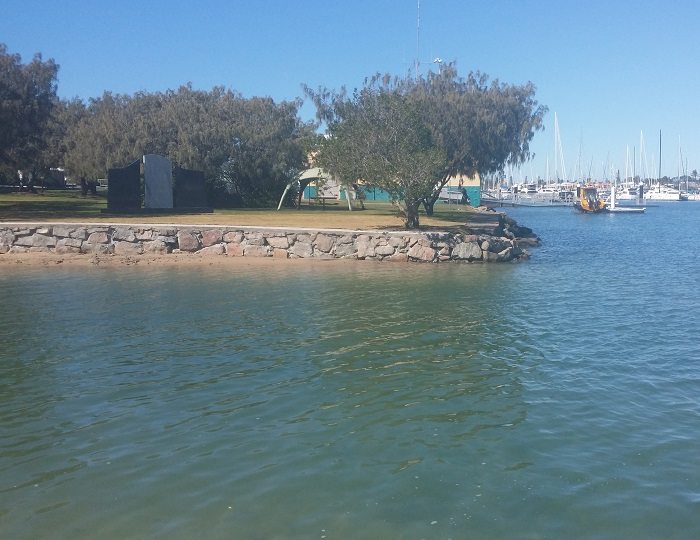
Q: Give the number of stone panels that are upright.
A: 3